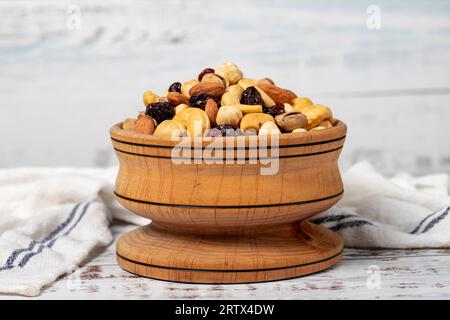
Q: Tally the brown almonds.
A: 5